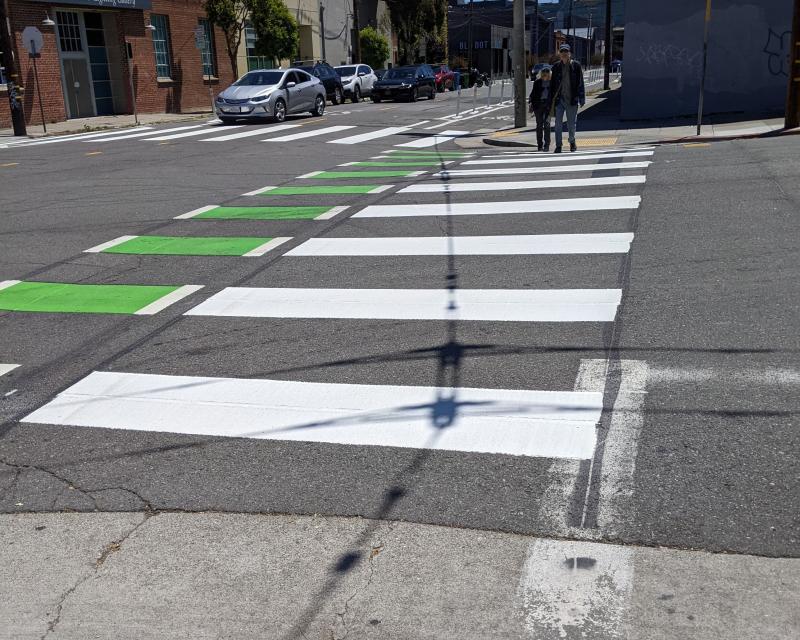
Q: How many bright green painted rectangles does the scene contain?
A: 8